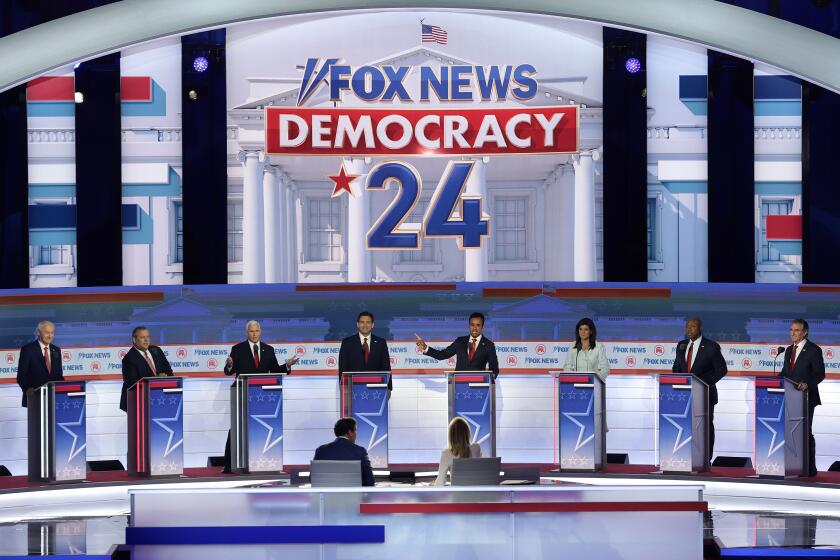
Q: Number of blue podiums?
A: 8